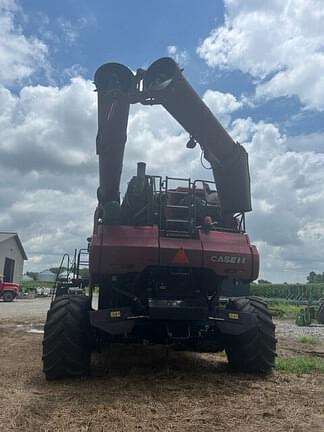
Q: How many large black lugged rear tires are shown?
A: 2